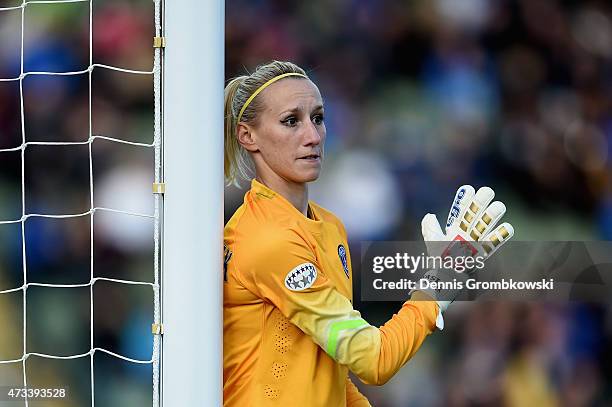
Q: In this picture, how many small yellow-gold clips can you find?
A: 3